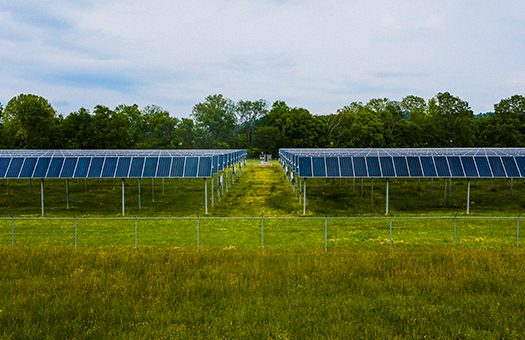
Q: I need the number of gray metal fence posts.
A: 9